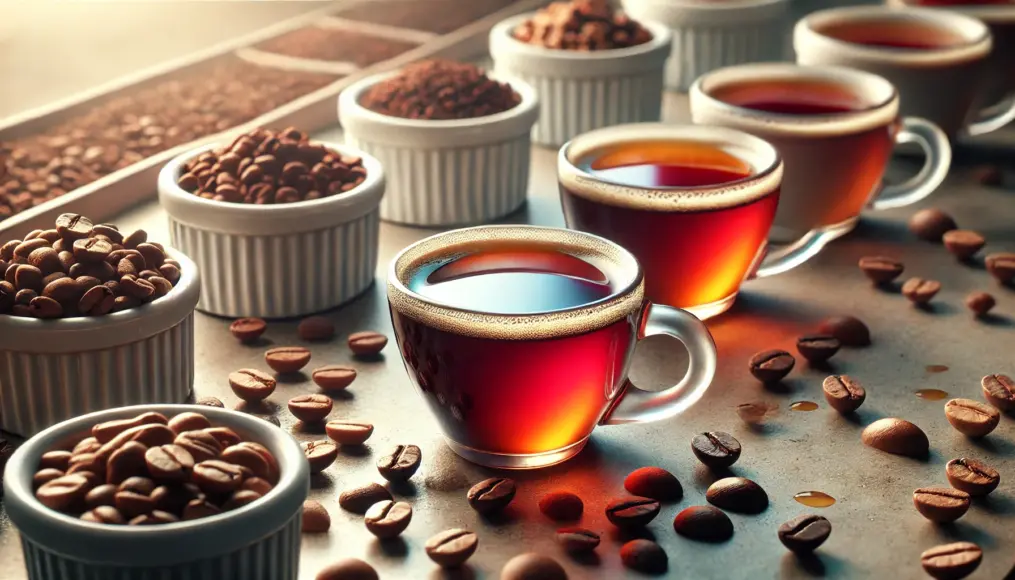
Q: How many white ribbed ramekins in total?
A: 6